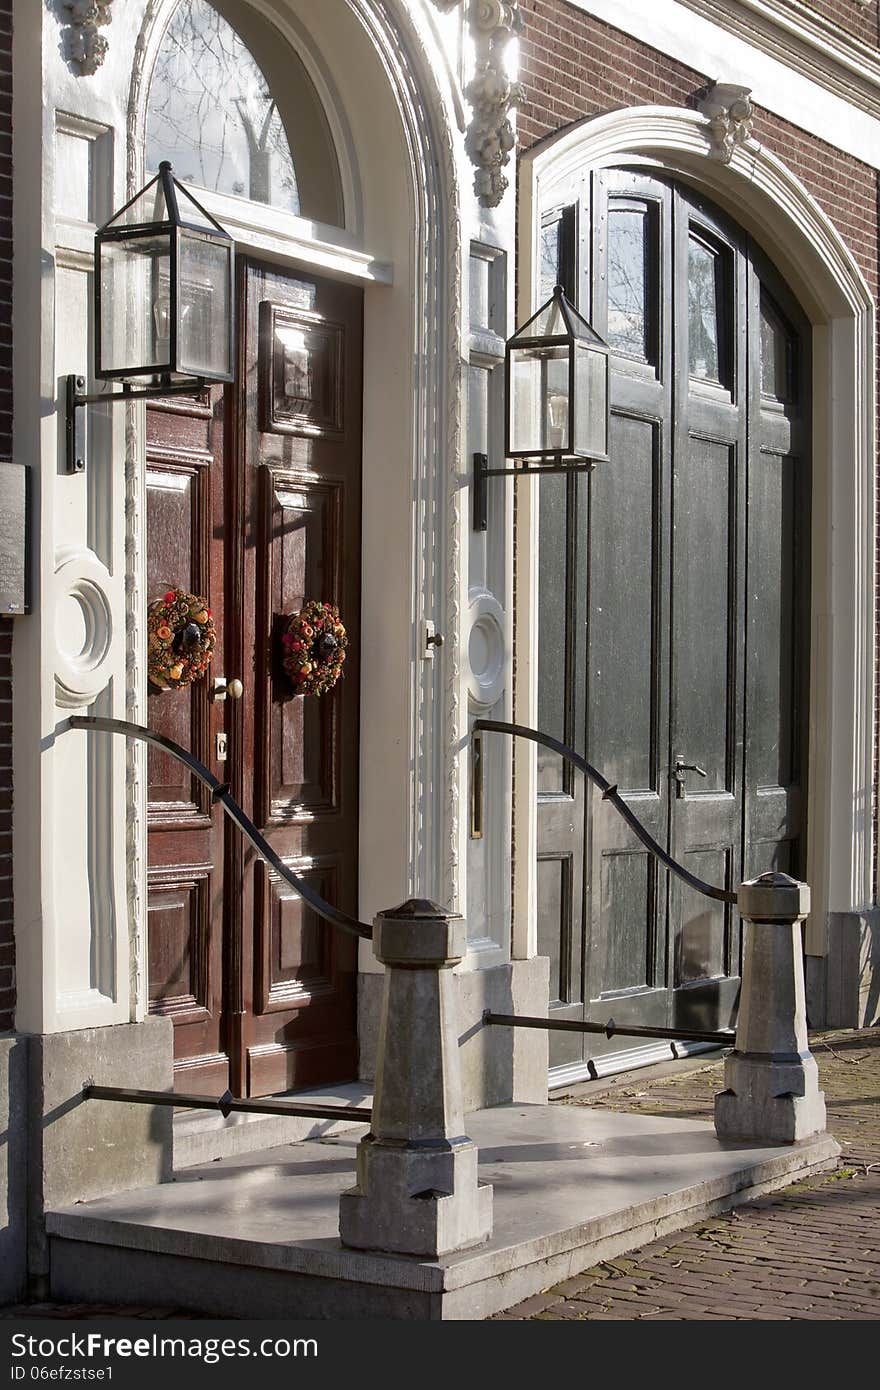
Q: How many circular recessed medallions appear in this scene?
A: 2